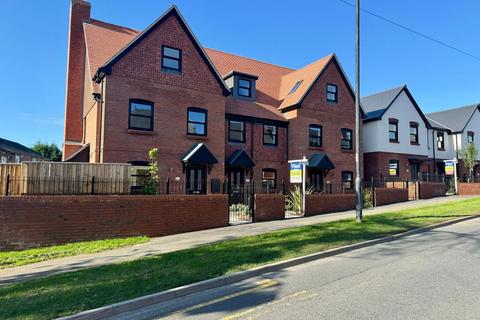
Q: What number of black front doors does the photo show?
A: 3